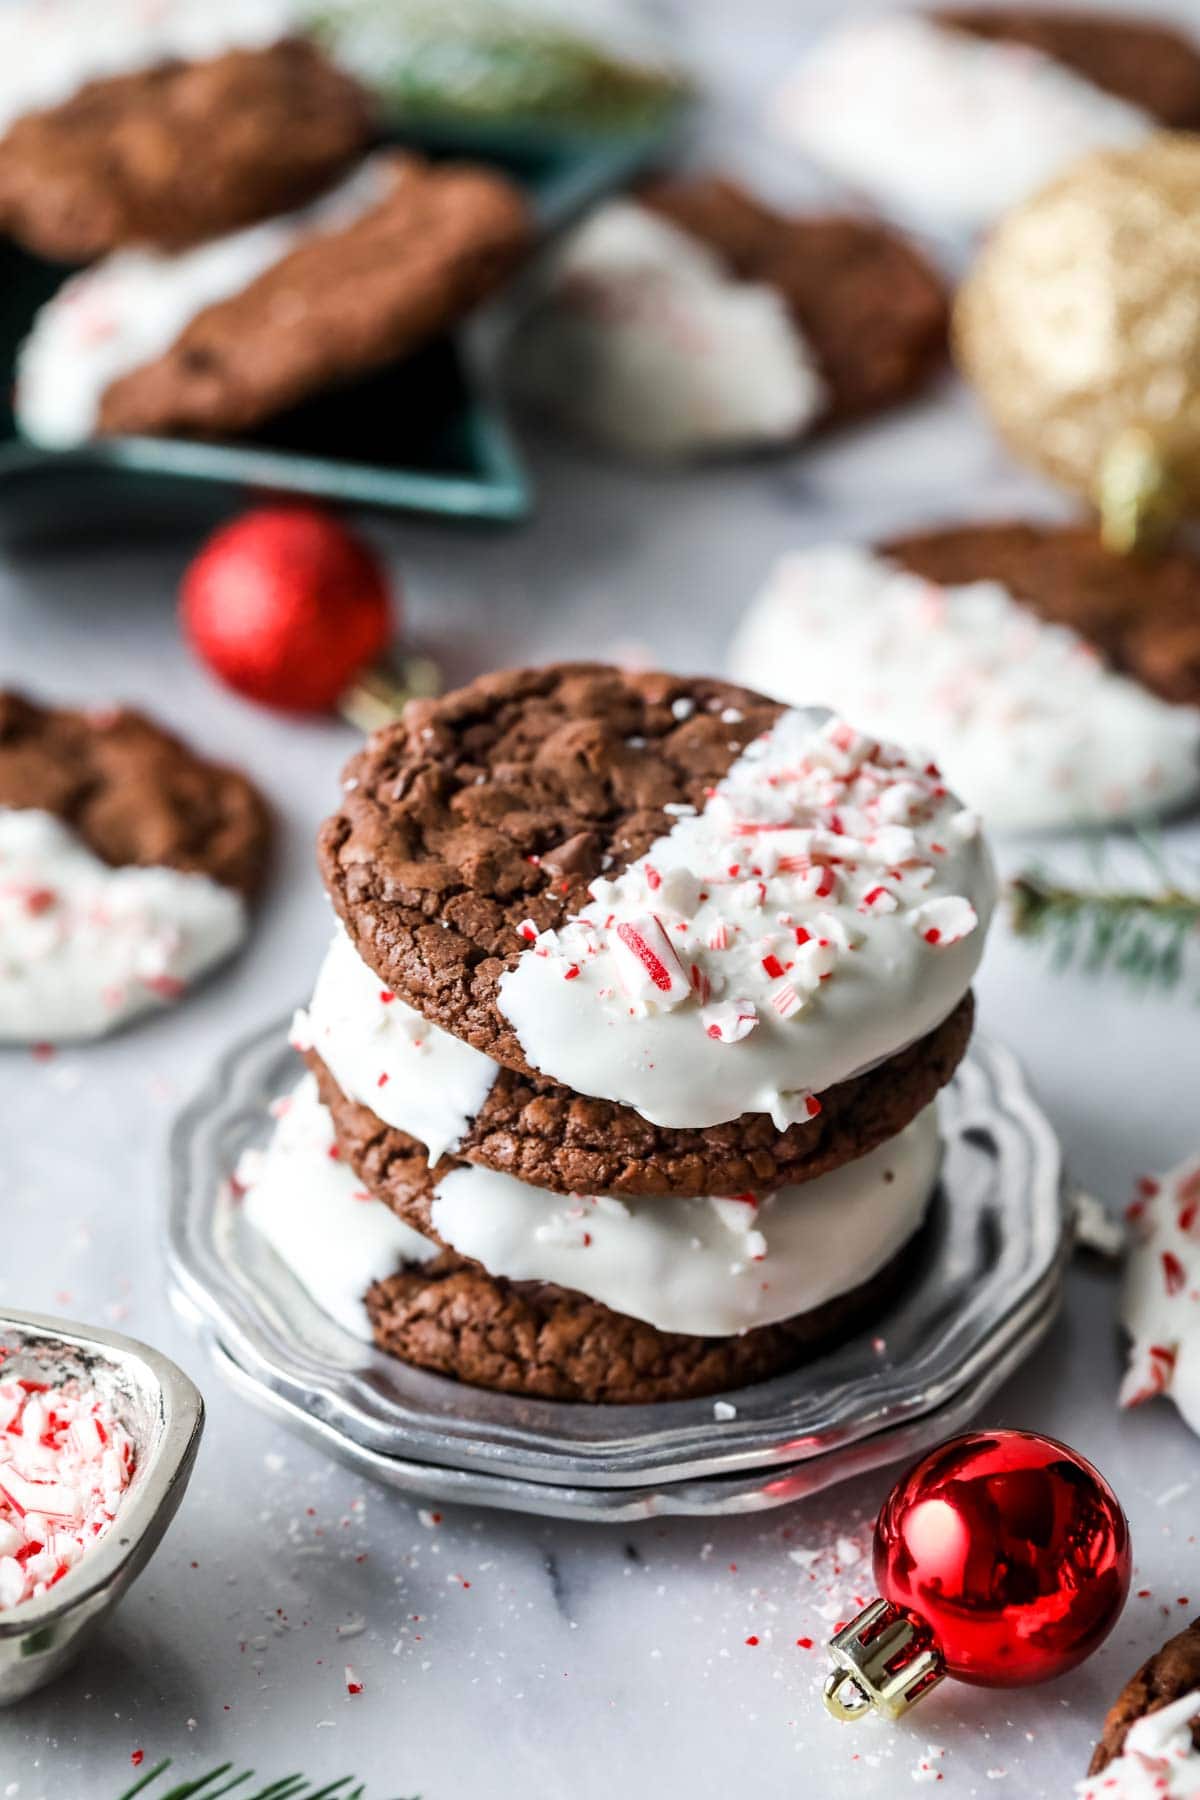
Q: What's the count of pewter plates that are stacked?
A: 2